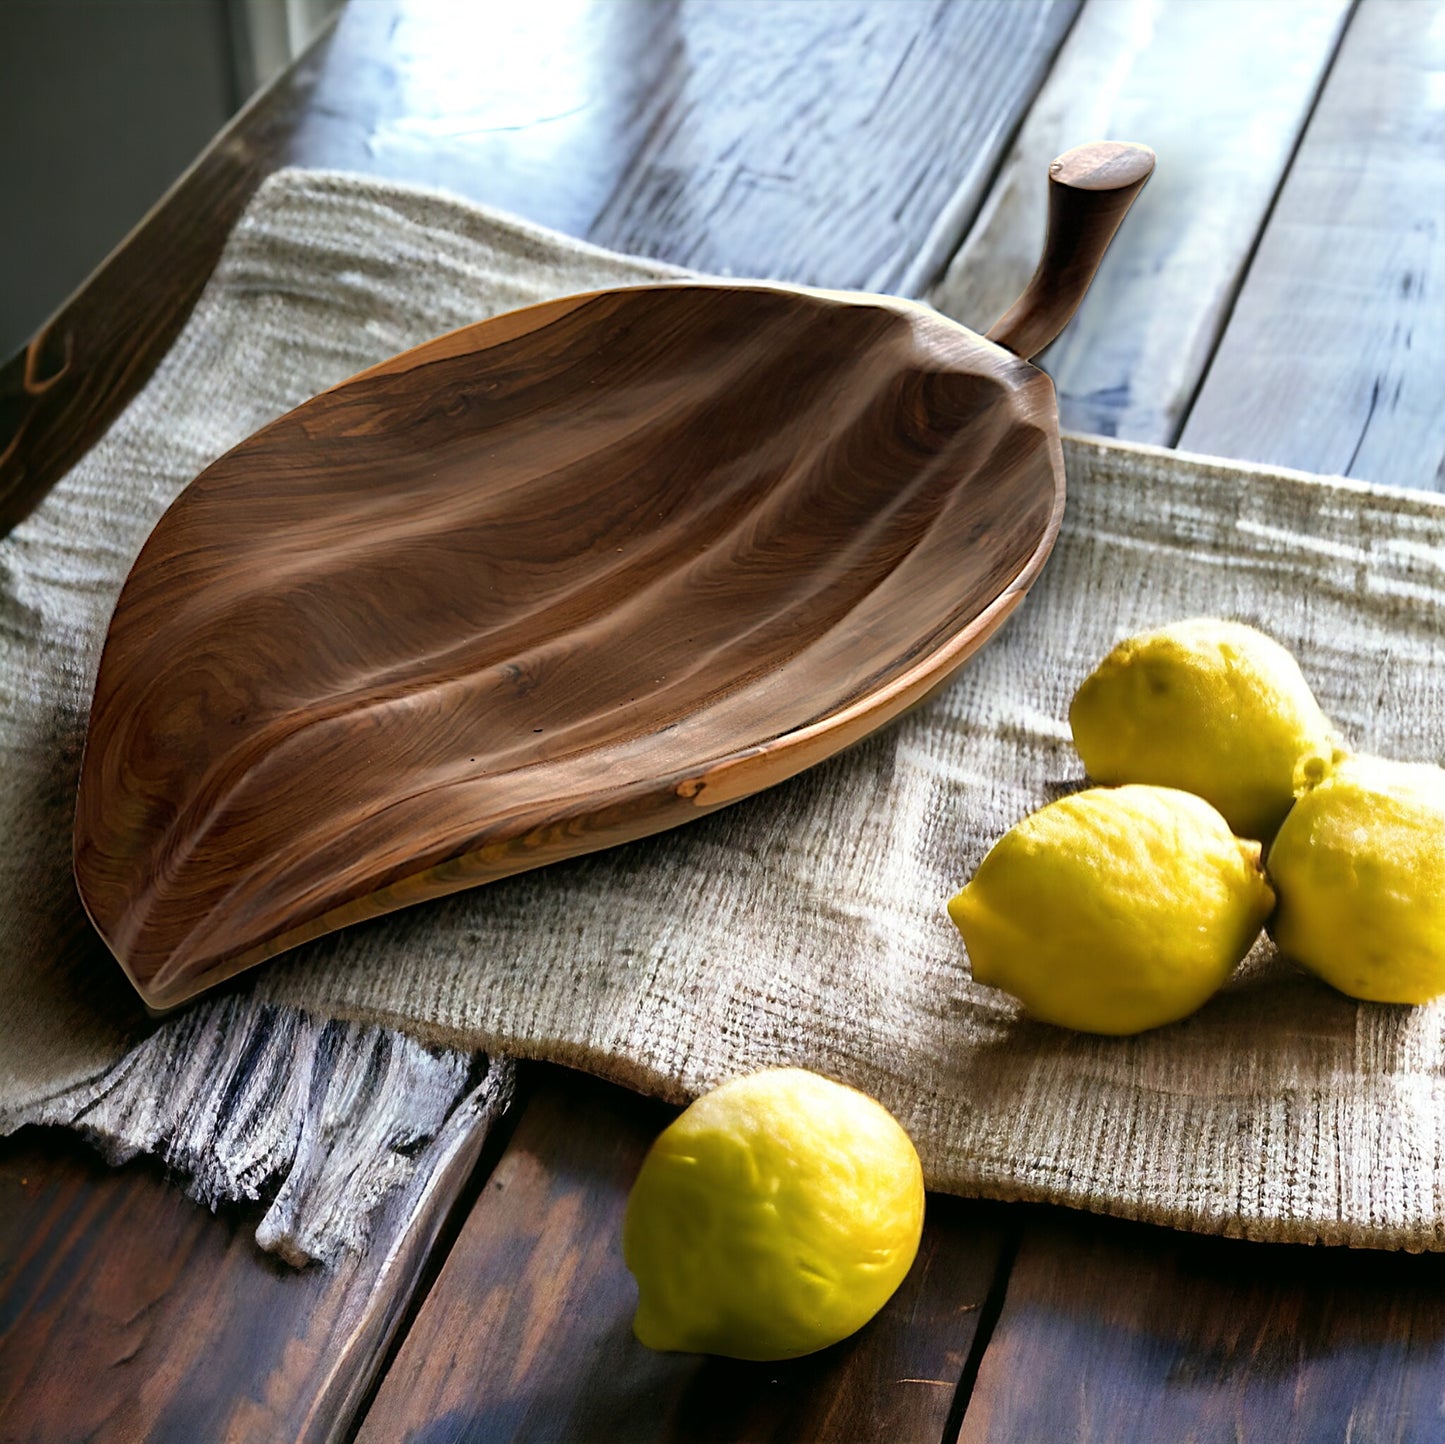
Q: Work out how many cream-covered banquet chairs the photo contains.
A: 0